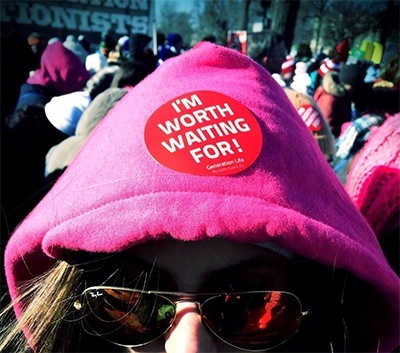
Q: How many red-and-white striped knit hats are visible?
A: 2